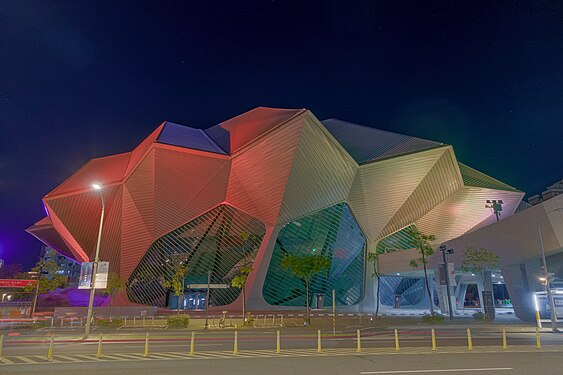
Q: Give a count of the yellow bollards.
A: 14